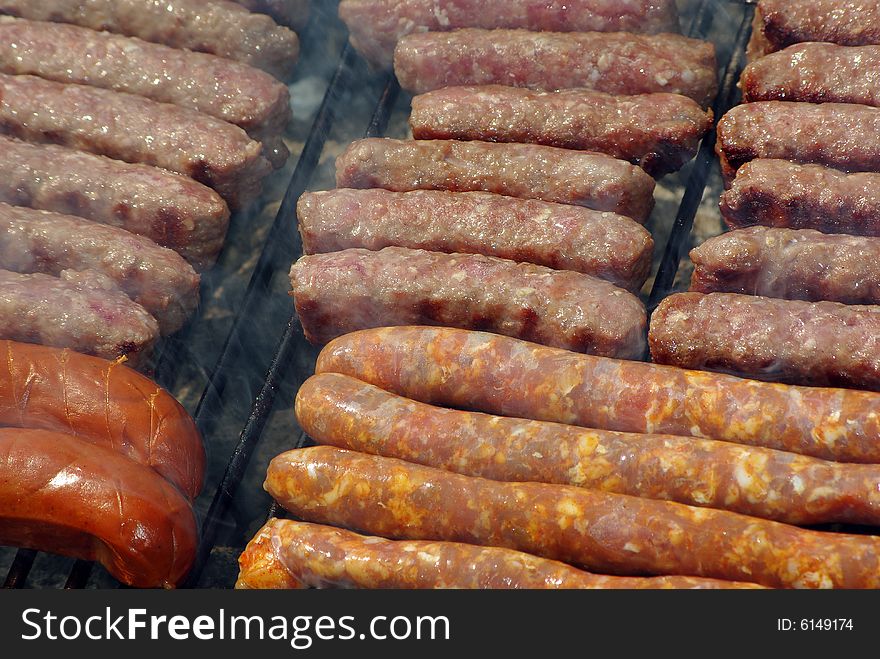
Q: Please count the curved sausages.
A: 2